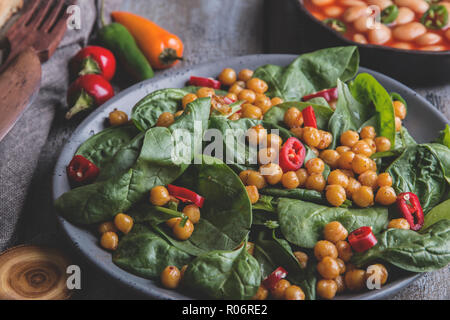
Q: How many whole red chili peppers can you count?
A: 2